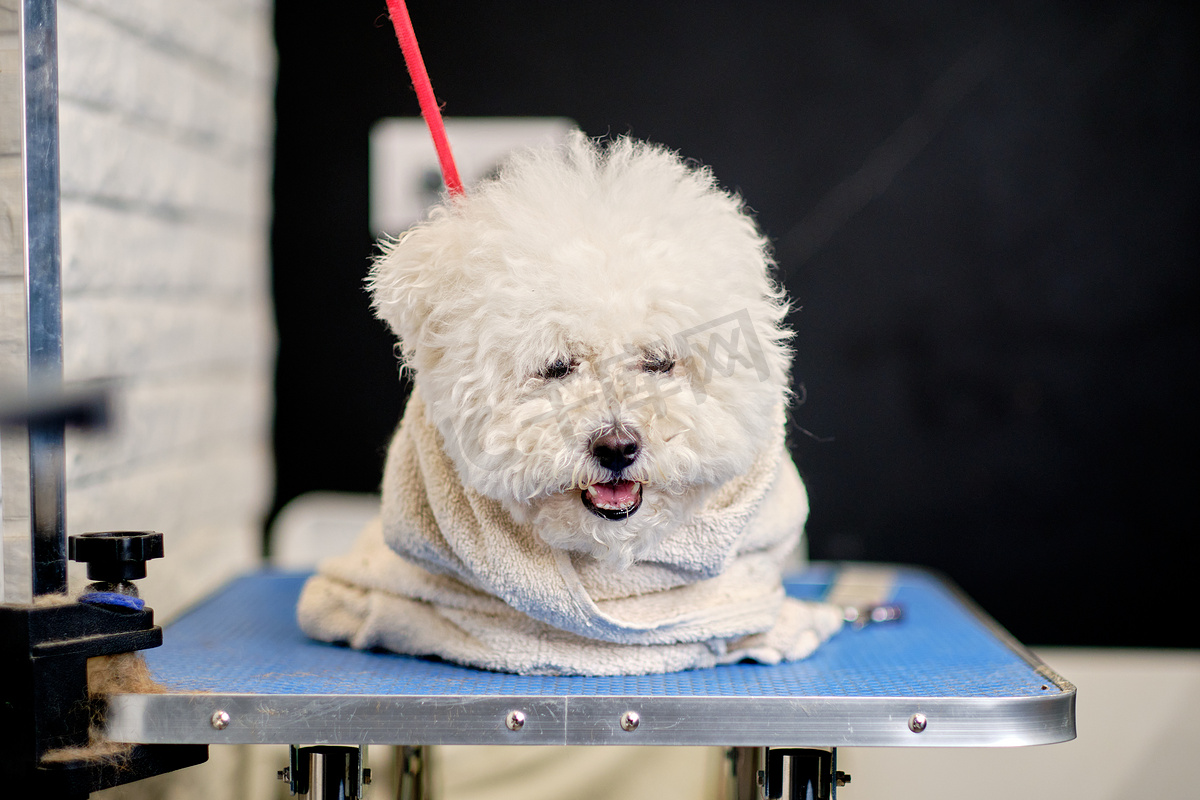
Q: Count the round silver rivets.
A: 4